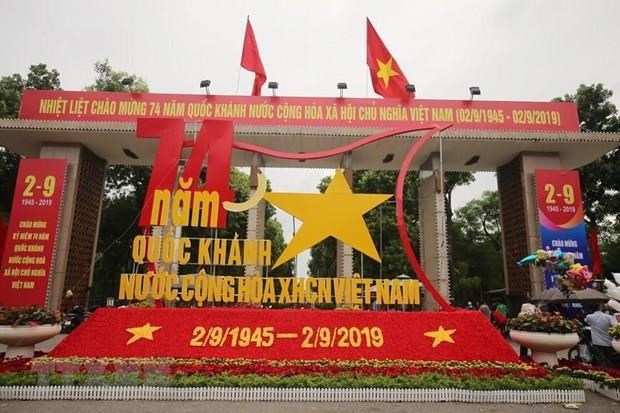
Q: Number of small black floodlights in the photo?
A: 6